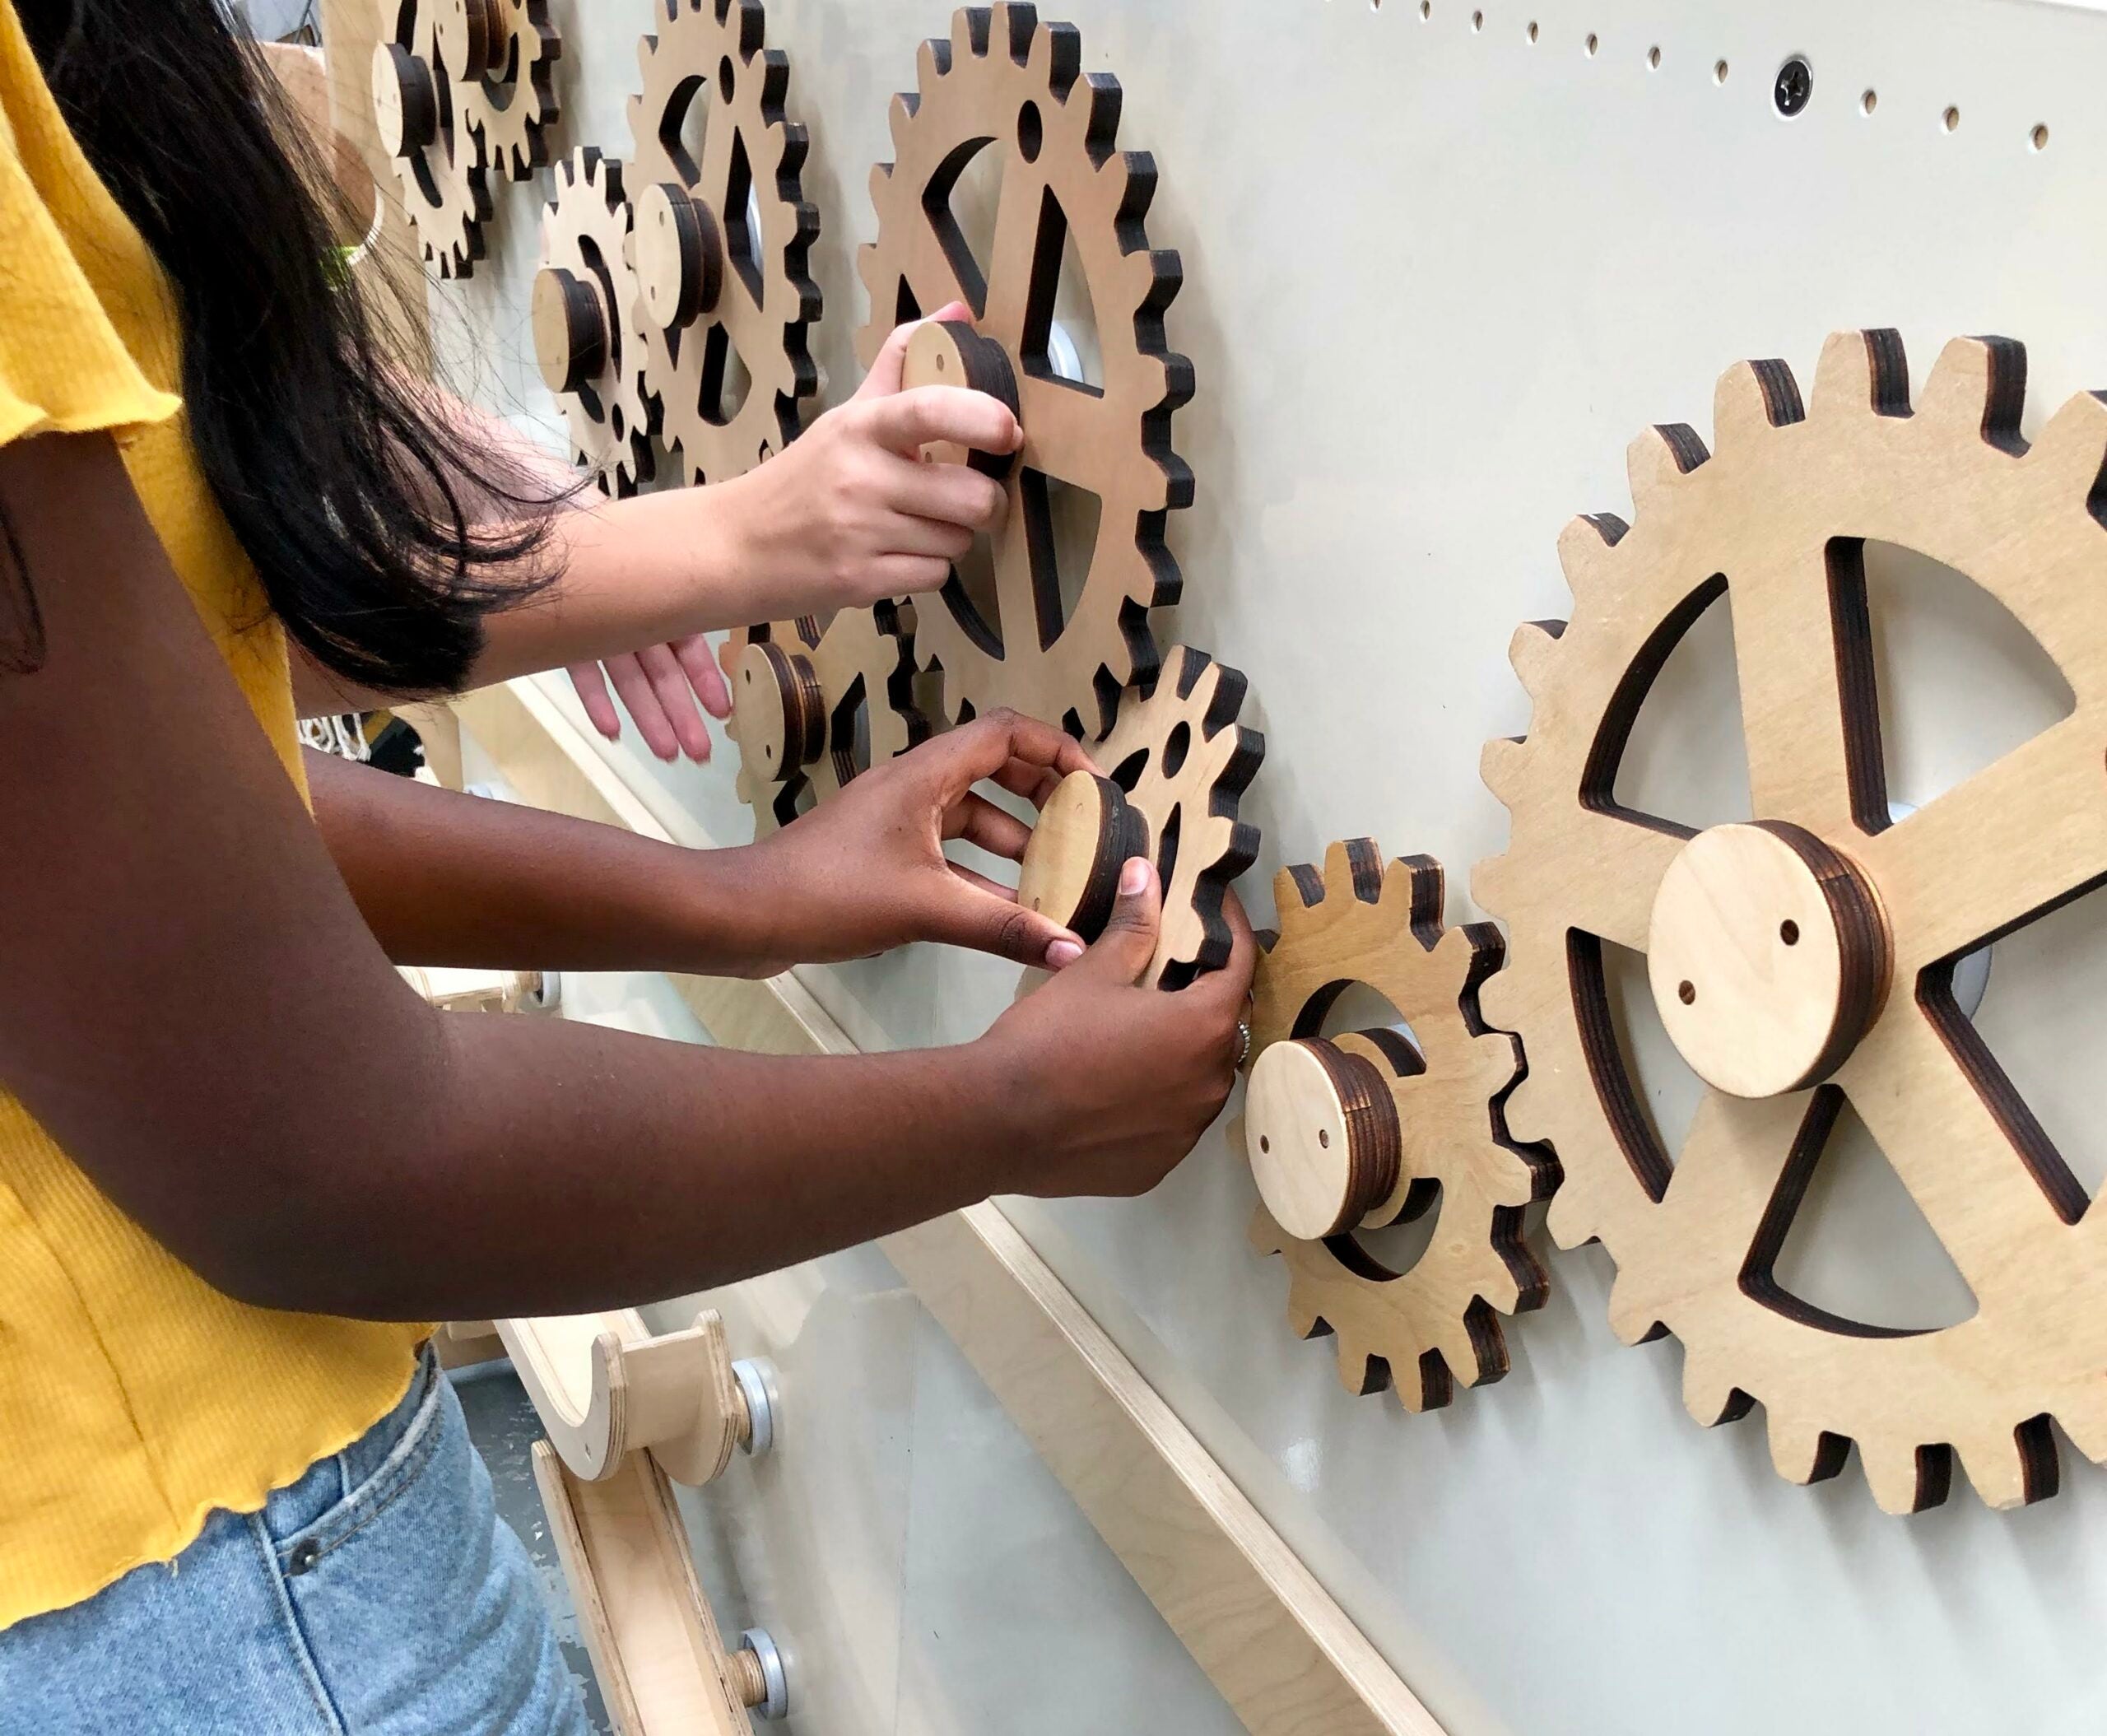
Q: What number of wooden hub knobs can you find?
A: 9